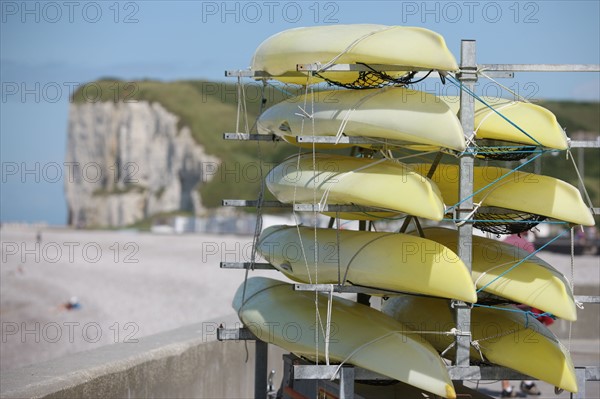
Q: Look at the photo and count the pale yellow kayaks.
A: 9